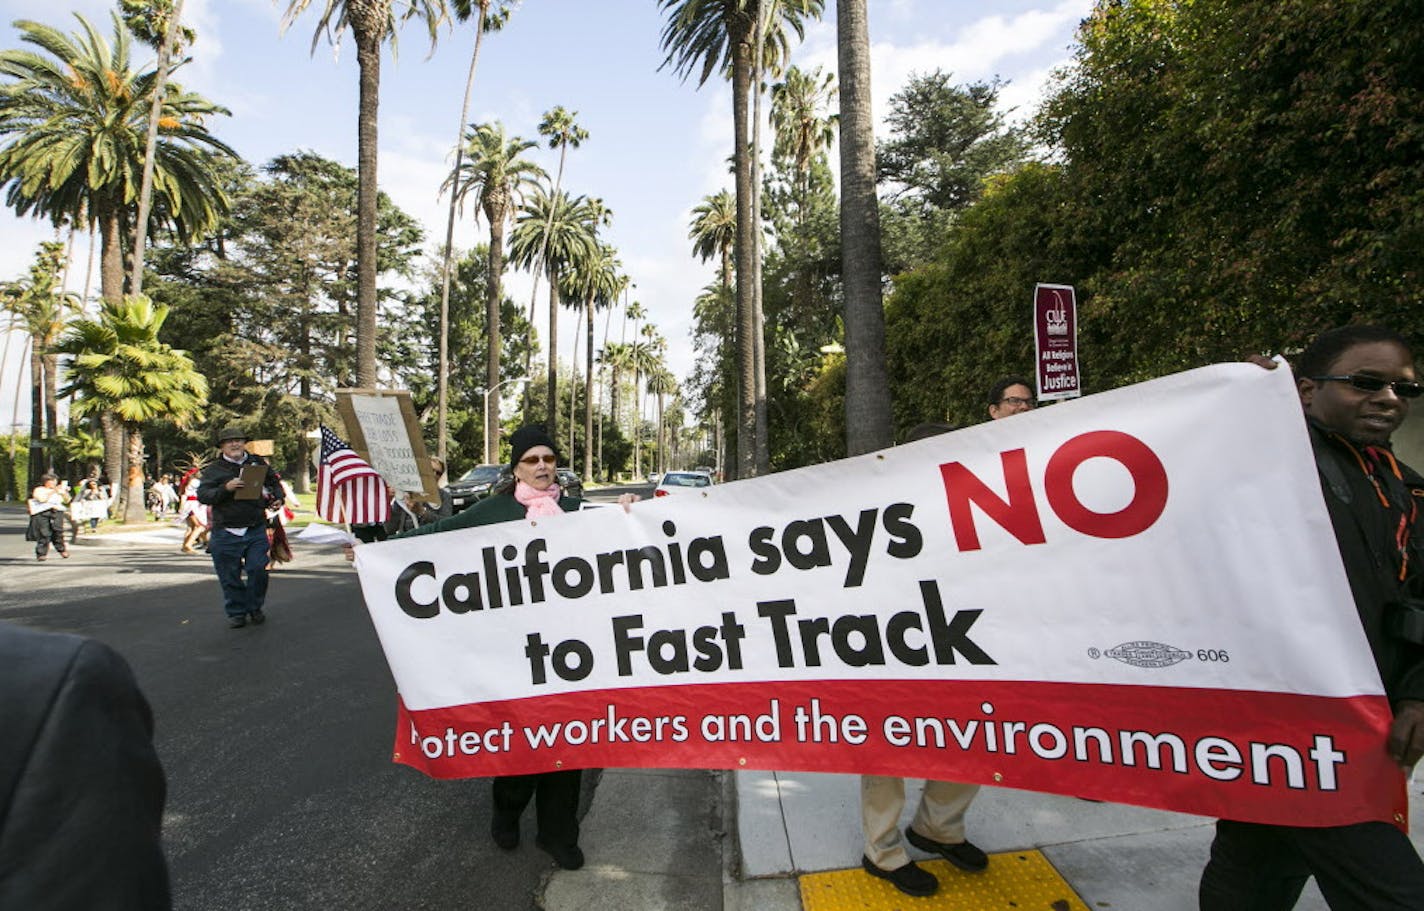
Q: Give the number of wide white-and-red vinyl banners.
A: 1